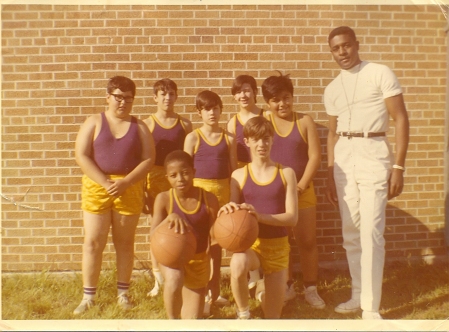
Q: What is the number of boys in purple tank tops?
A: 7